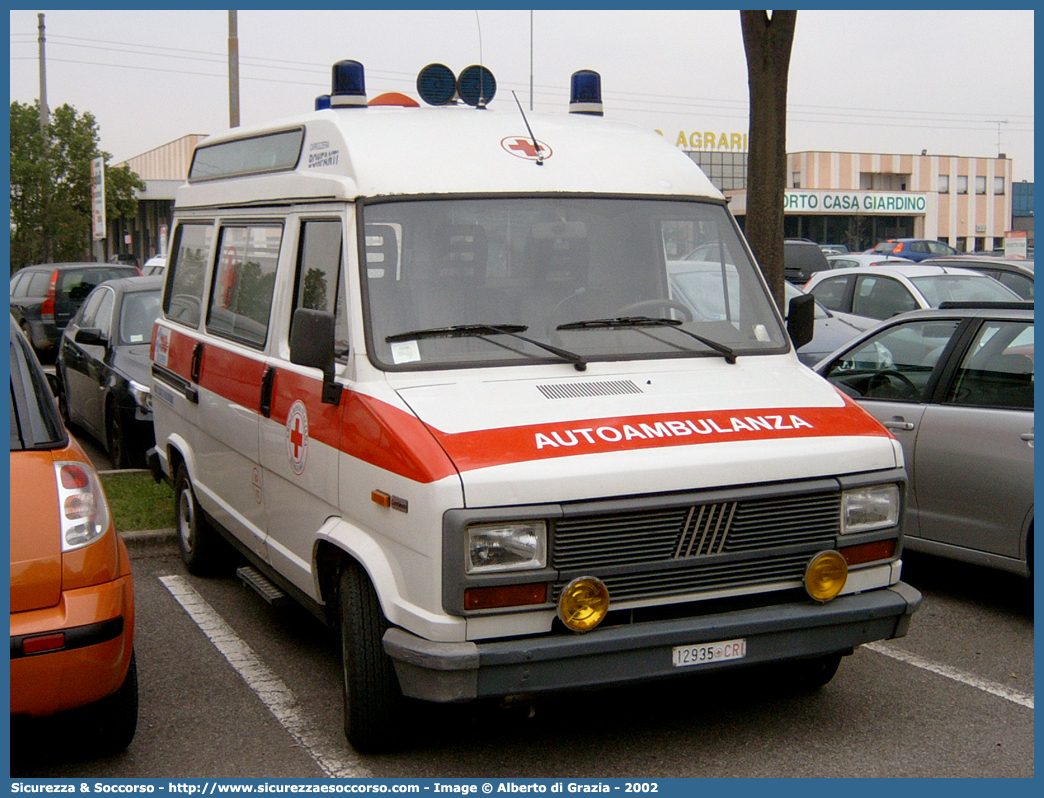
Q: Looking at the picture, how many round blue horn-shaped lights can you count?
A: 2